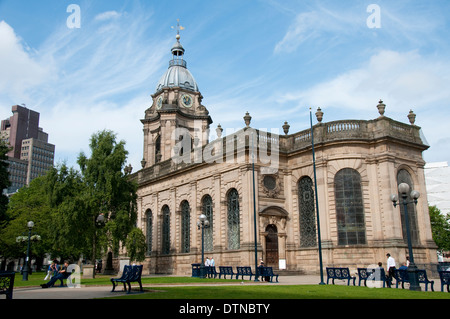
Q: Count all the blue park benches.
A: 11